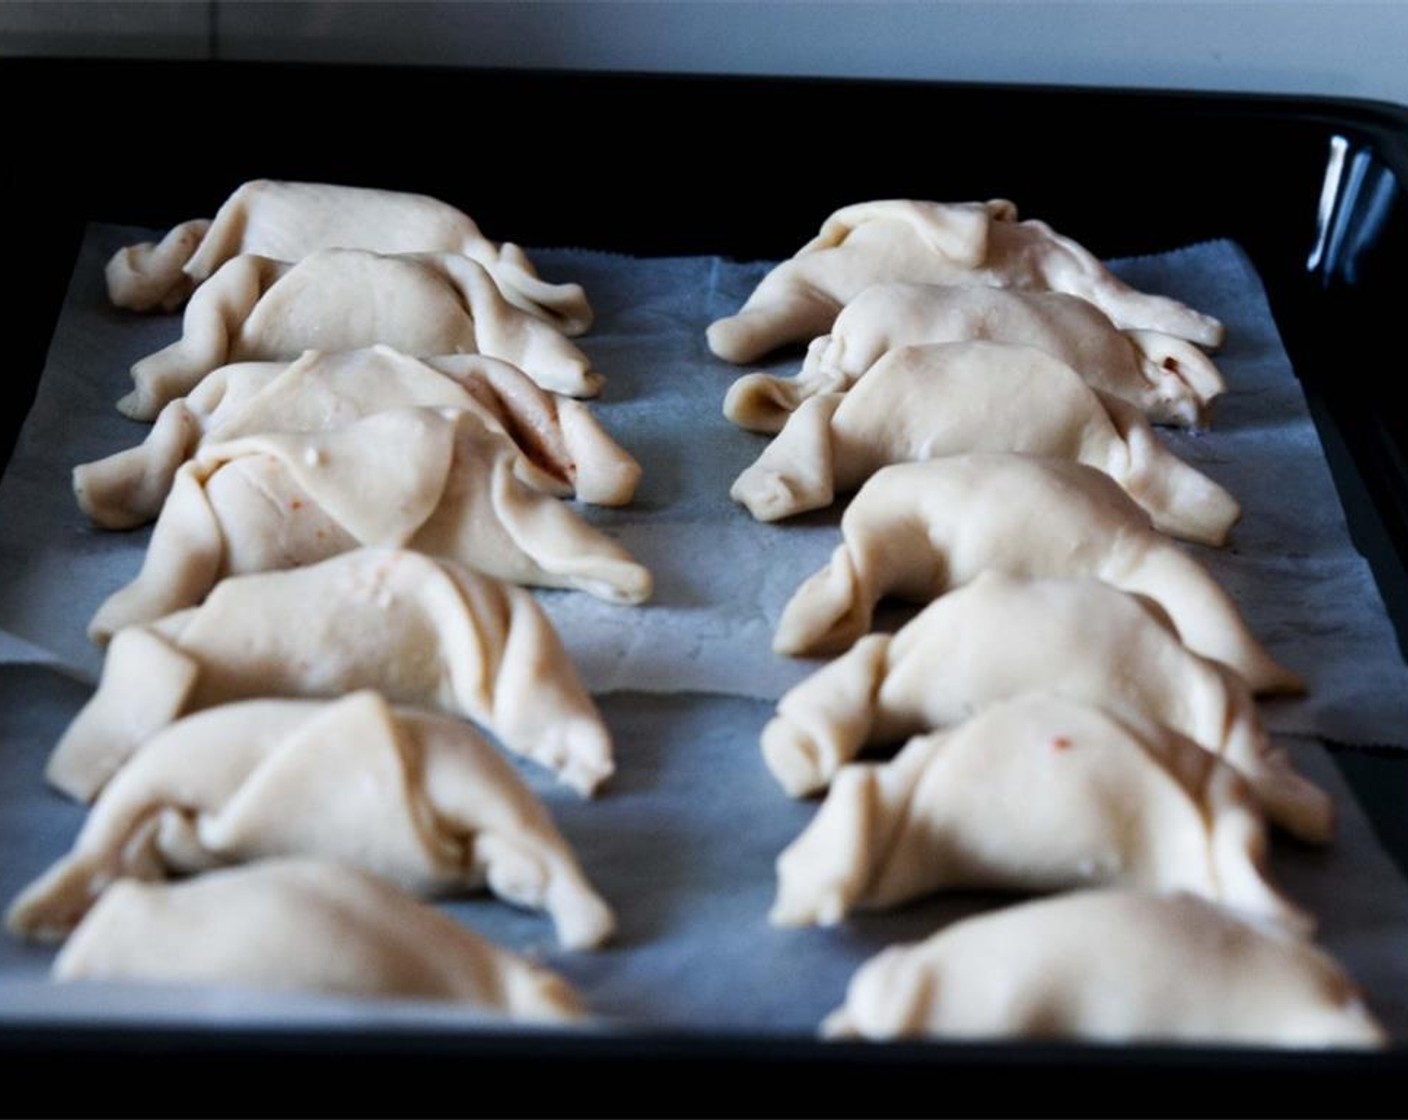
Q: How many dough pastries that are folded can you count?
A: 14